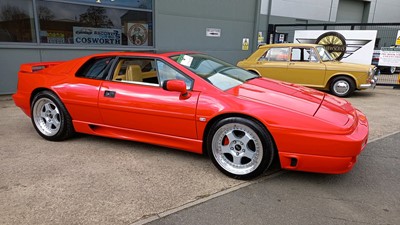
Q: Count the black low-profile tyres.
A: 2